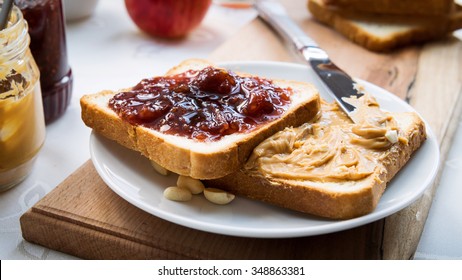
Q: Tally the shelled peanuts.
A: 4